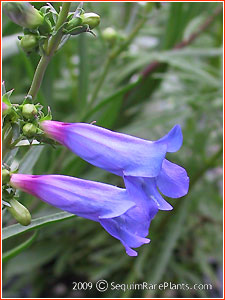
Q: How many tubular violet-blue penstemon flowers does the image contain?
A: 2